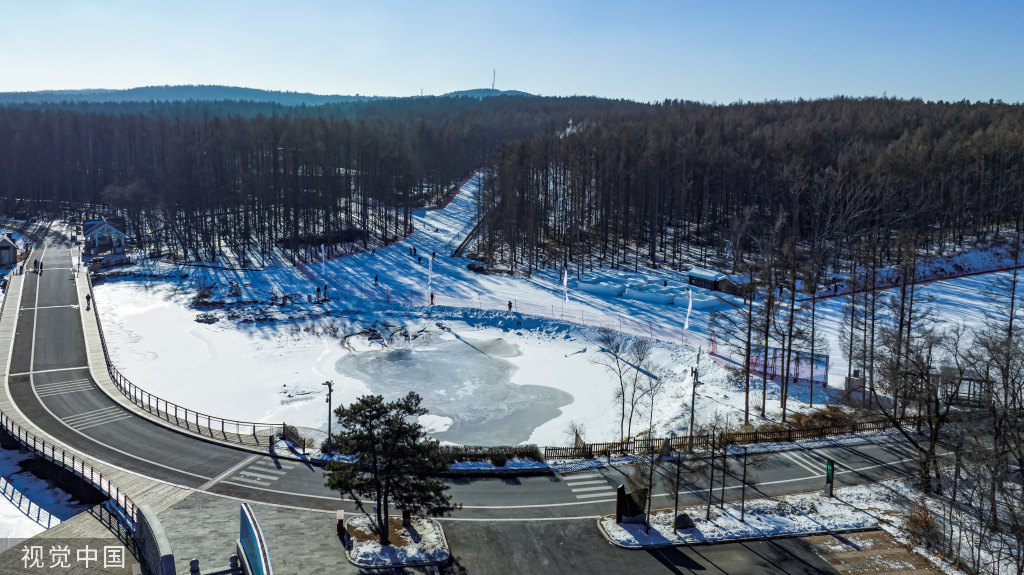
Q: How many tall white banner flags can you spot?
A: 4